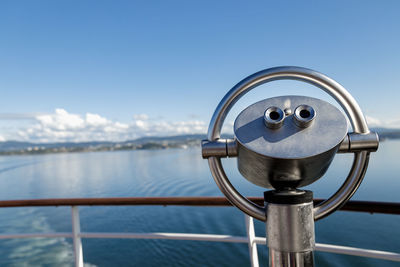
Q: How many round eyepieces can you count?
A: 2